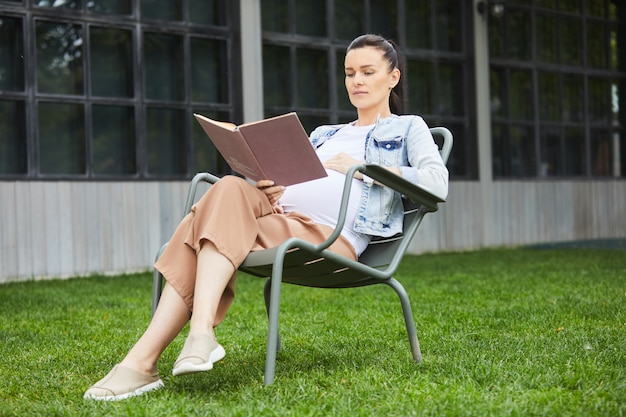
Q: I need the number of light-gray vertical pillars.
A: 2